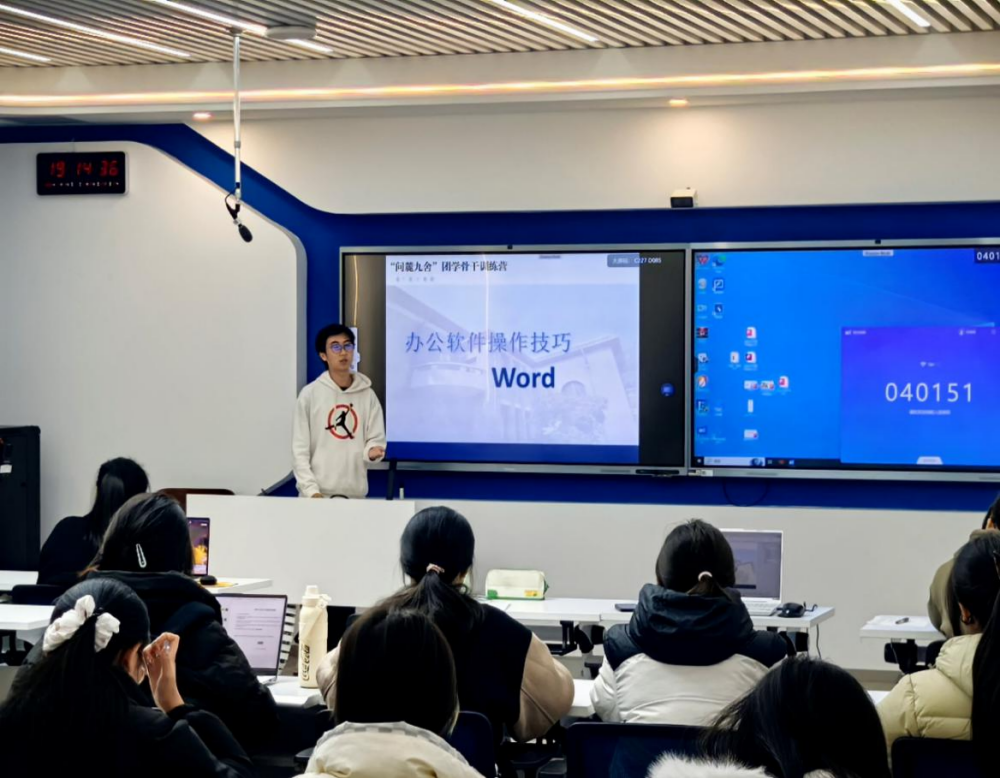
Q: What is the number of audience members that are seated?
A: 9